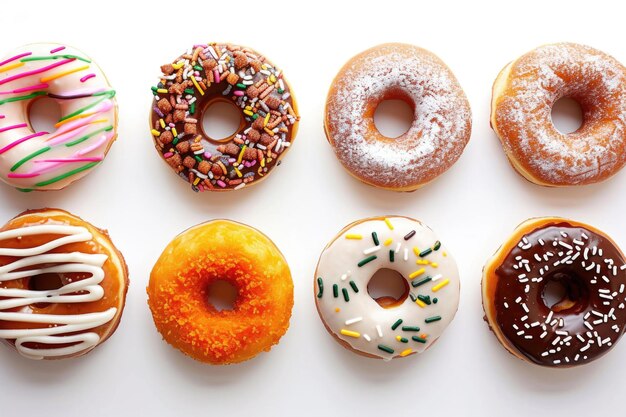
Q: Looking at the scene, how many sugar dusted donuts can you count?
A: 2